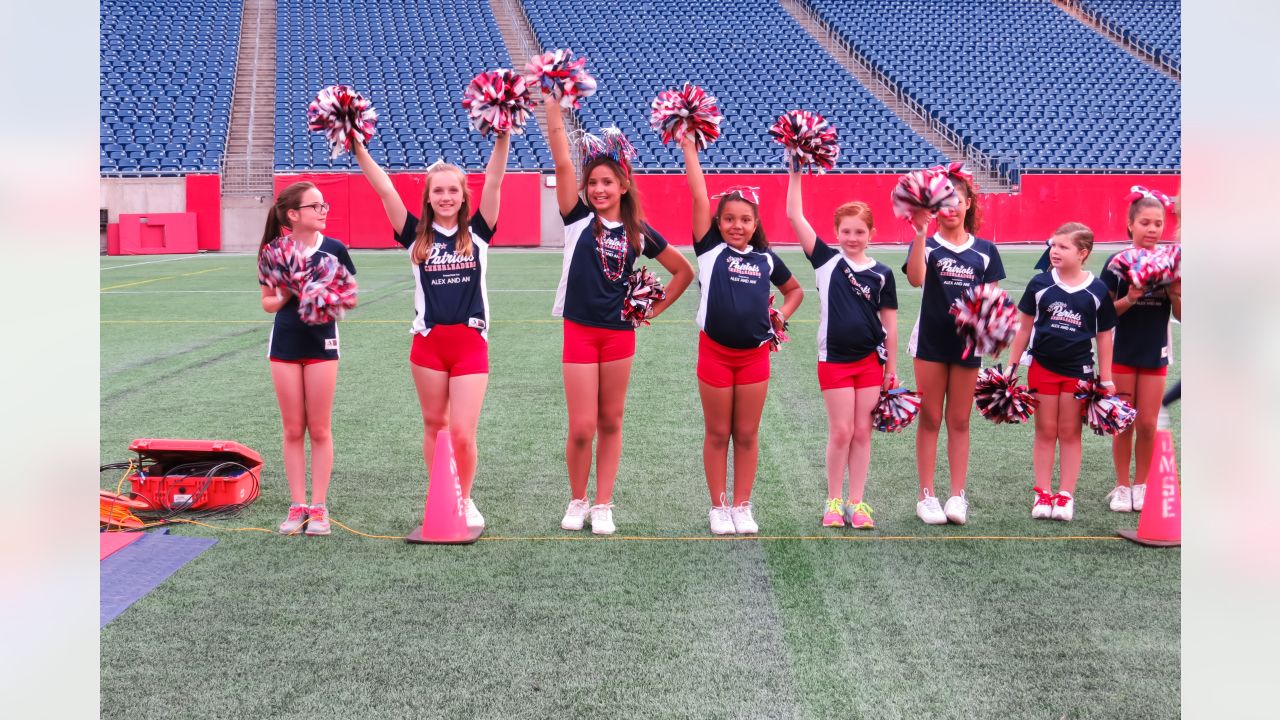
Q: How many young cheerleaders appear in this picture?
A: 8